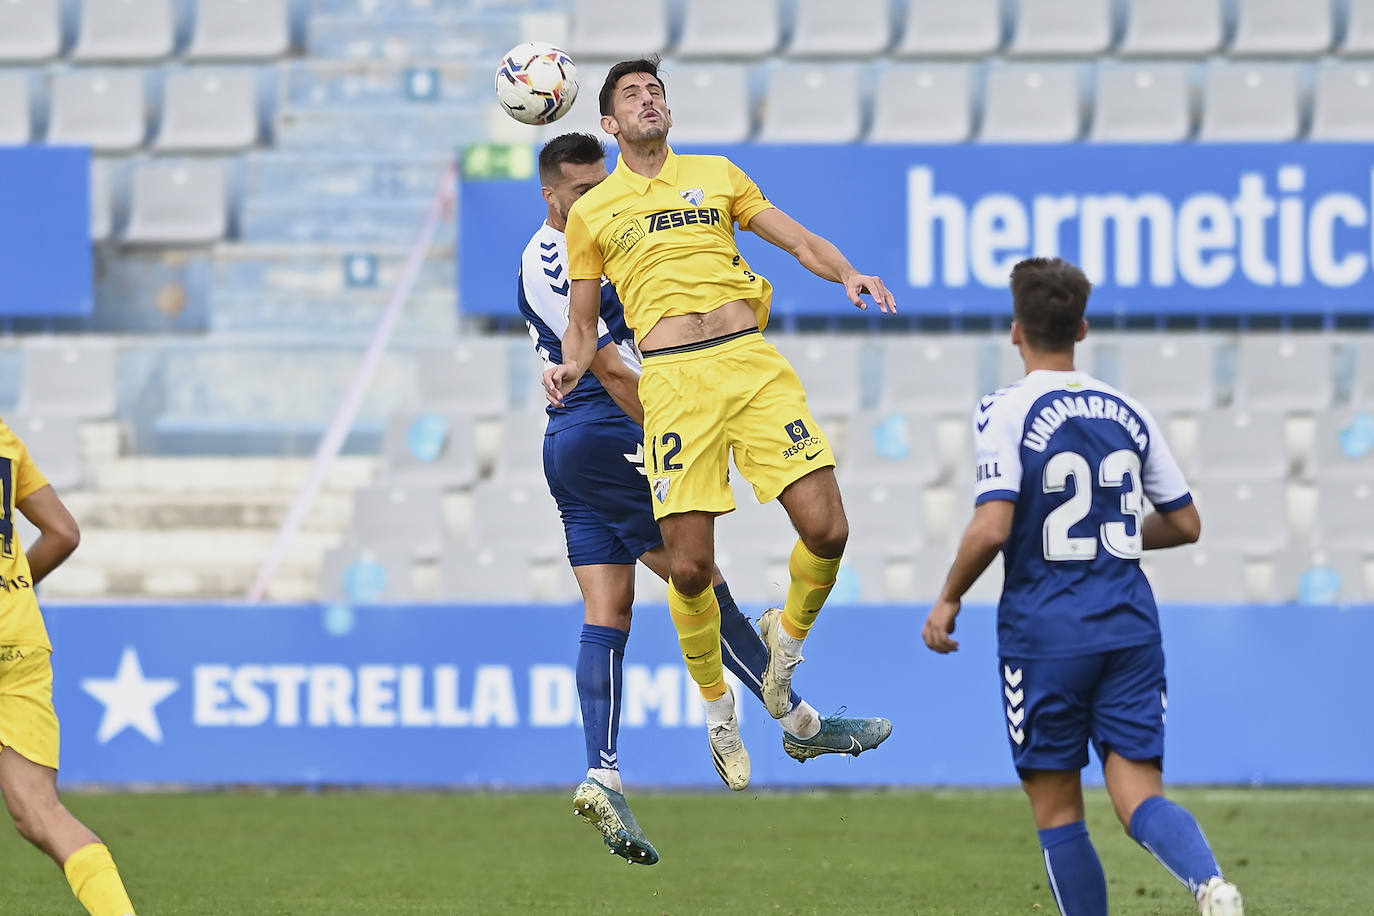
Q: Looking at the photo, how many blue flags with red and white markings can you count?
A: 0